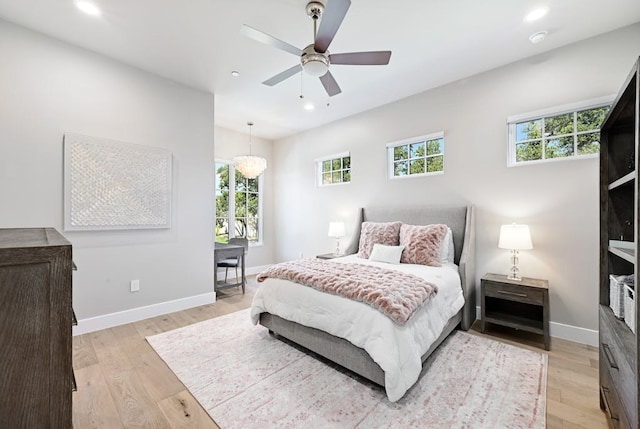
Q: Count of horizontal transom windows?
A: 3